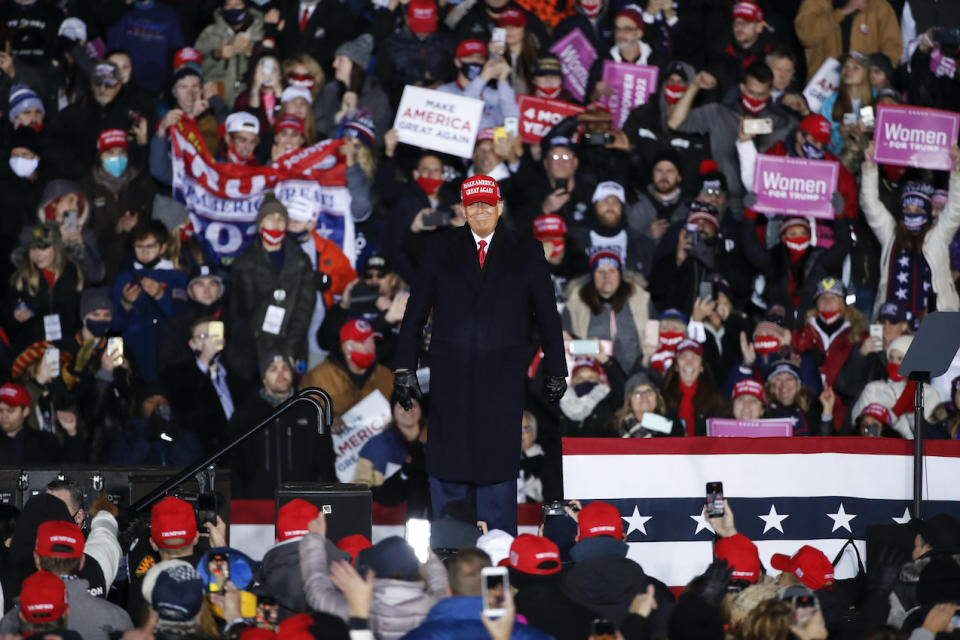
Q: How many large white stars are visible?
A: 5